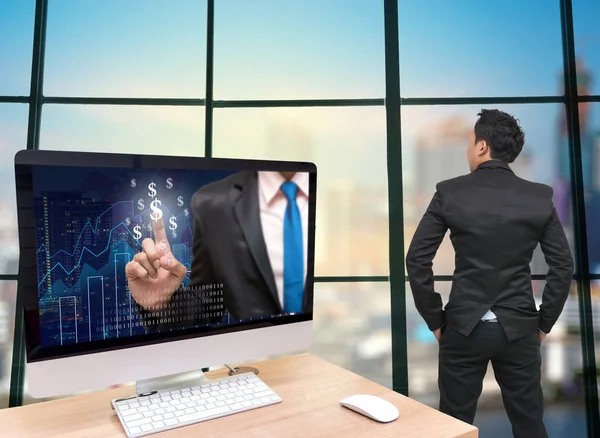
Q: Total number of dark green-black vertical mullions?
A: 4